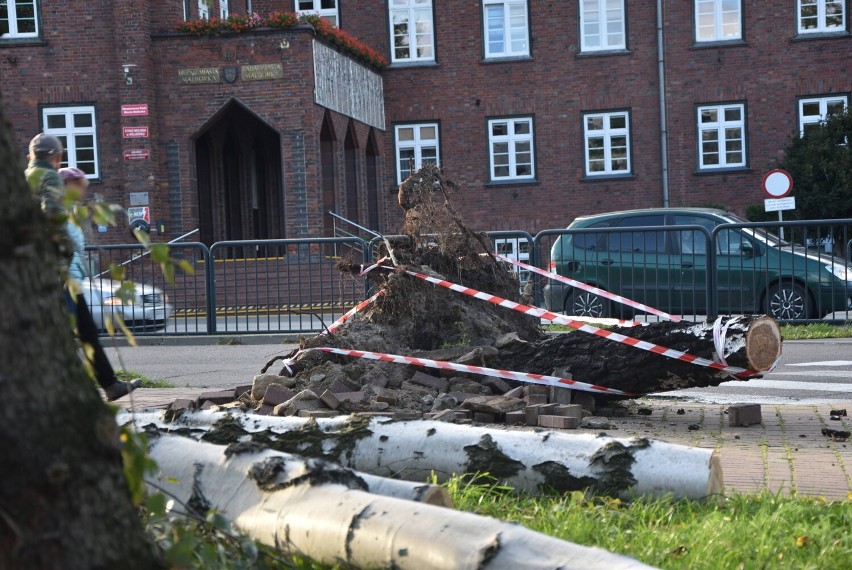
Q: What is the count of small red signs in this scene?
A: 3